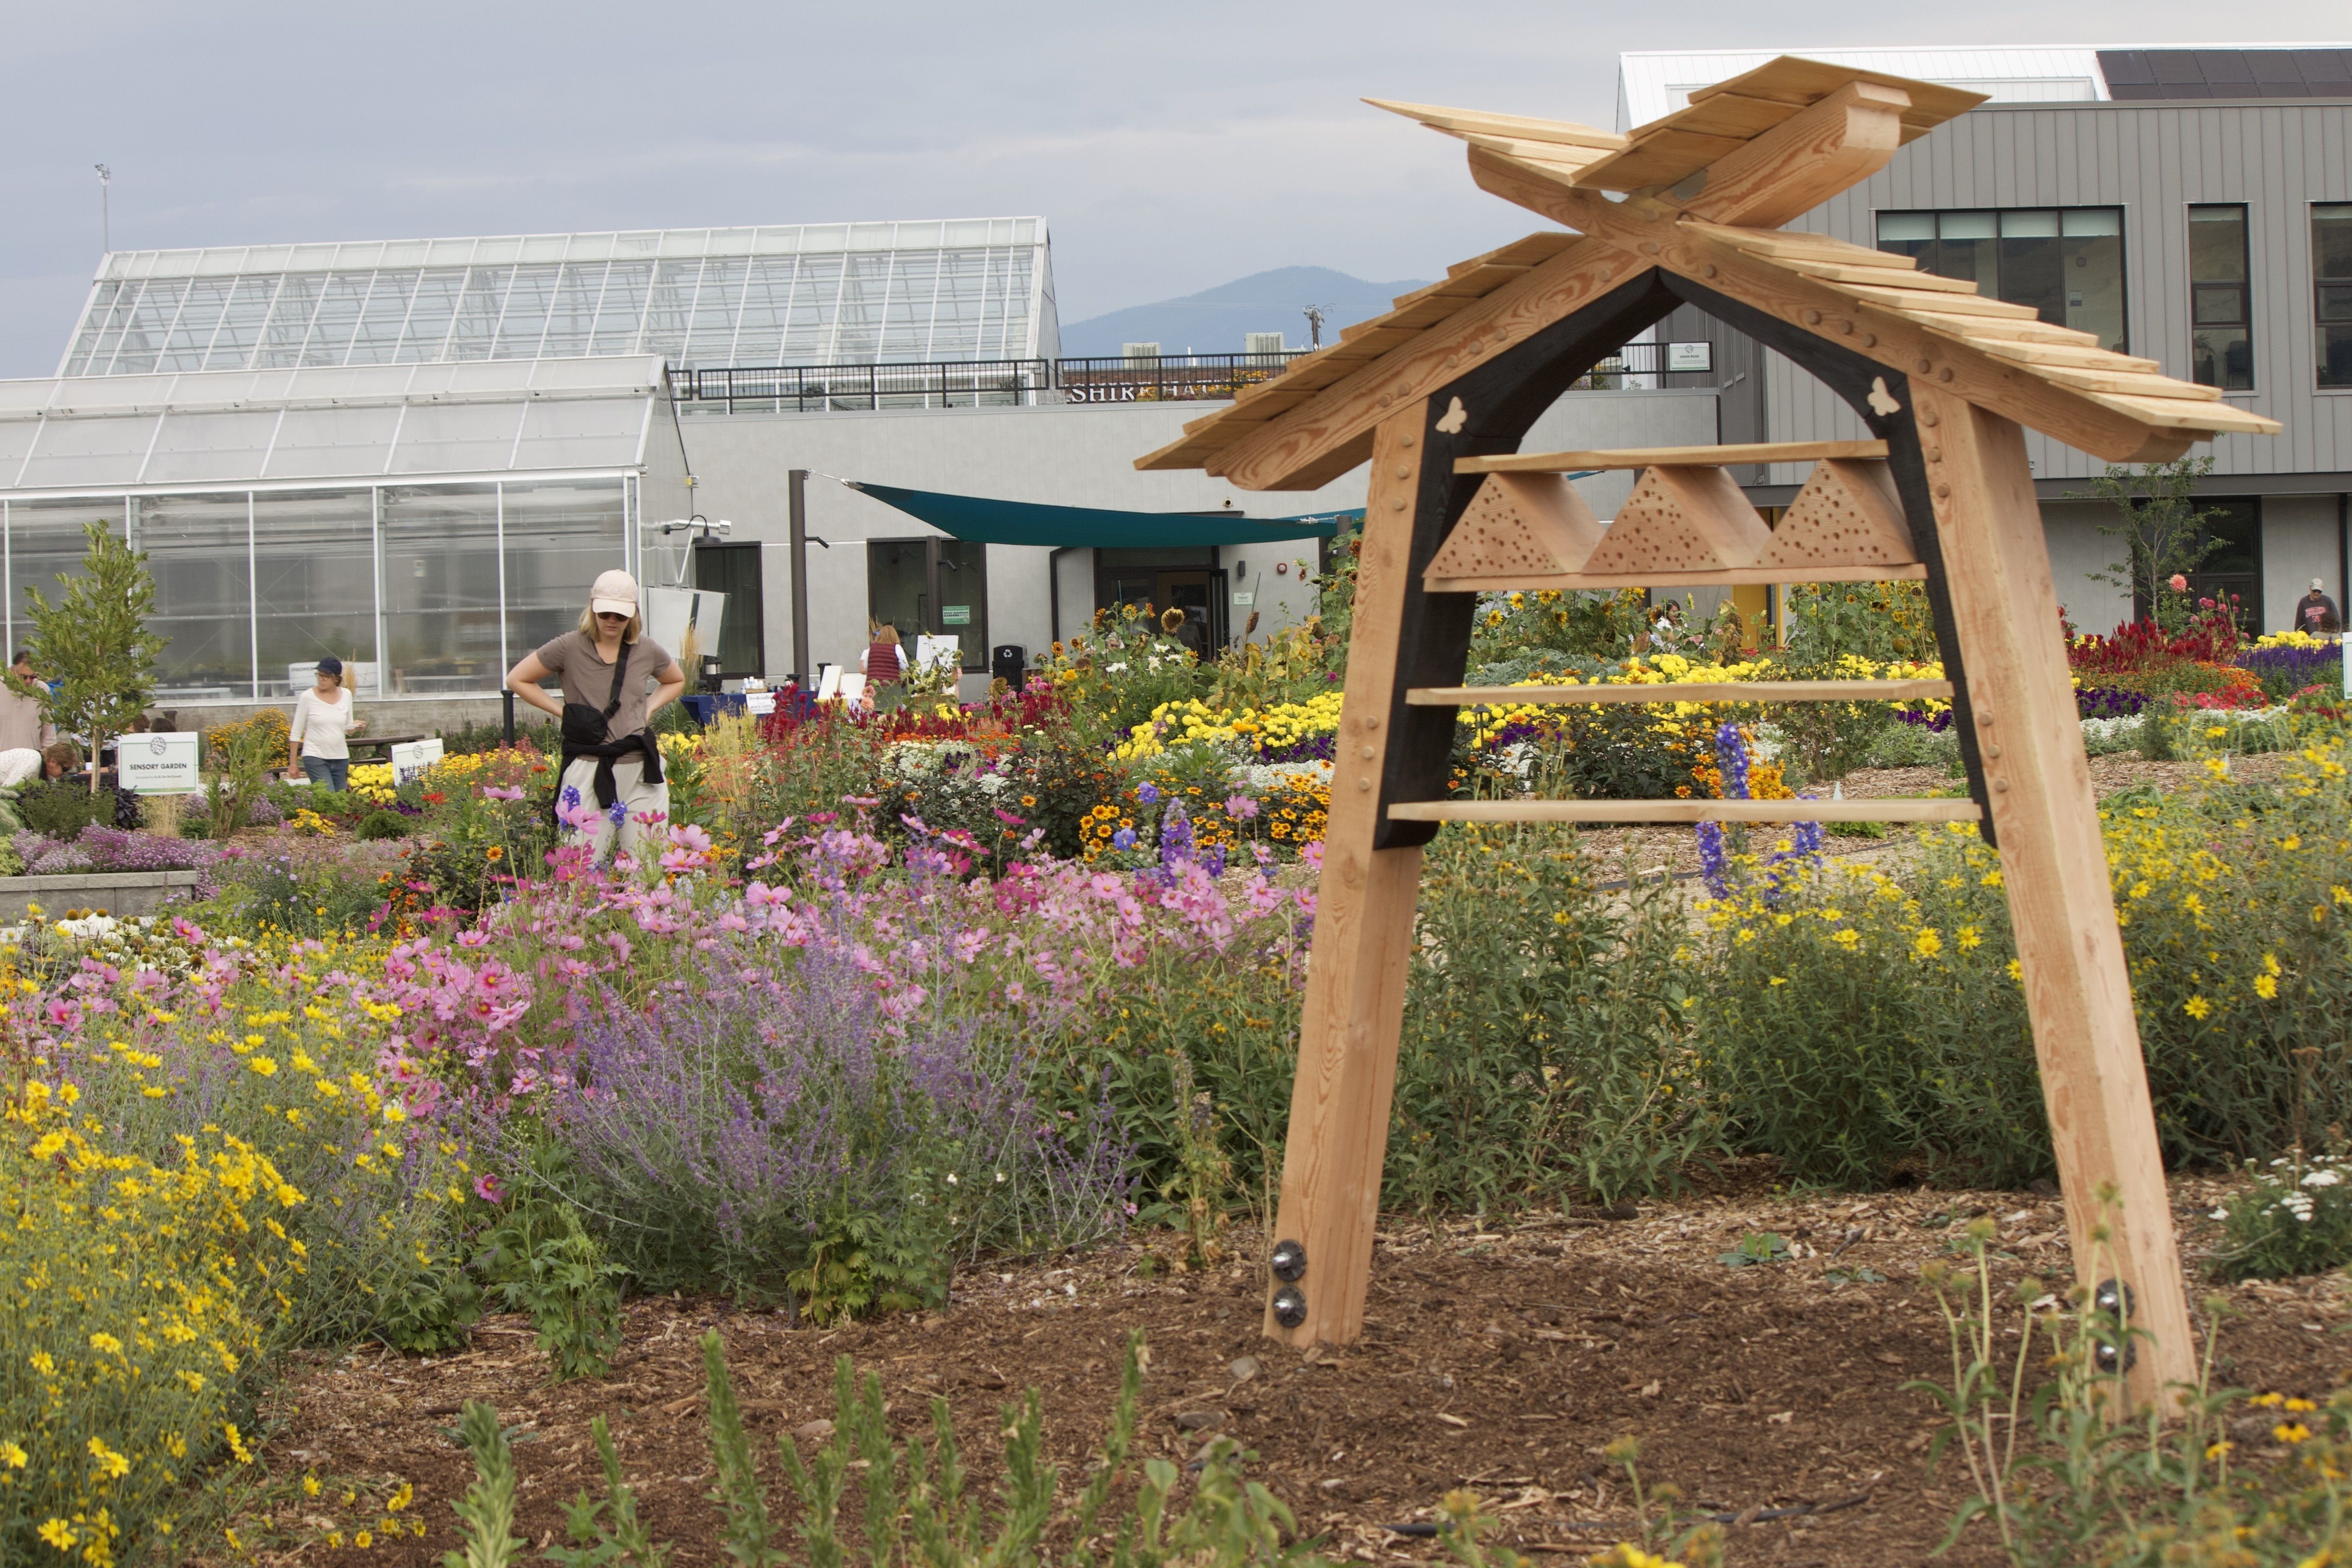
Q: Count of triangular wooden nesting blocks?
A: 3